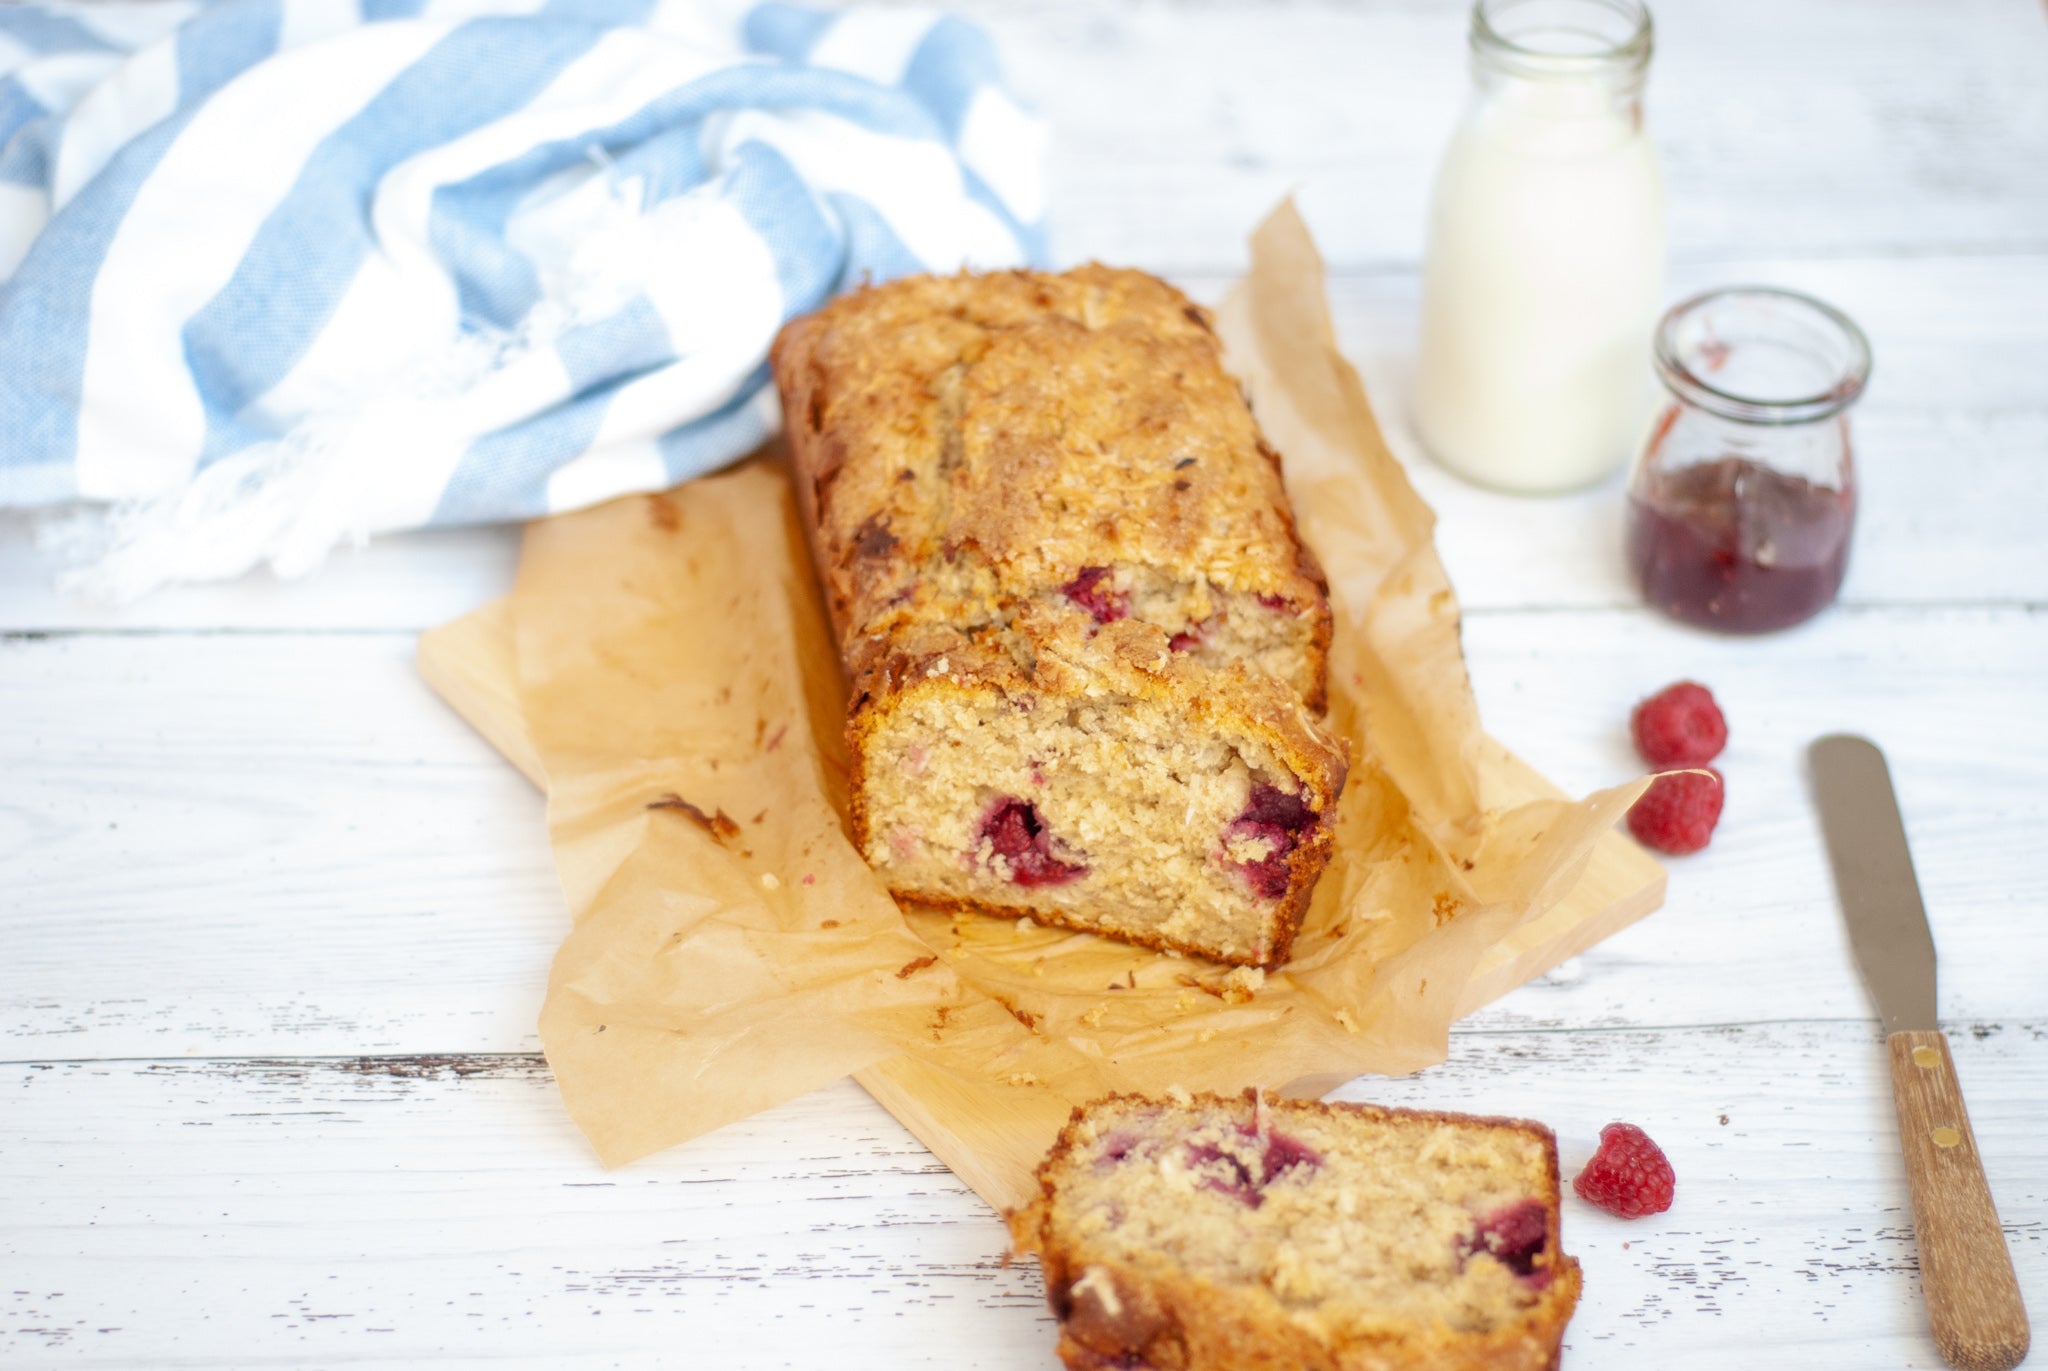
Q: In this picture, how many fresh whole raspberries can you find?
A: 3